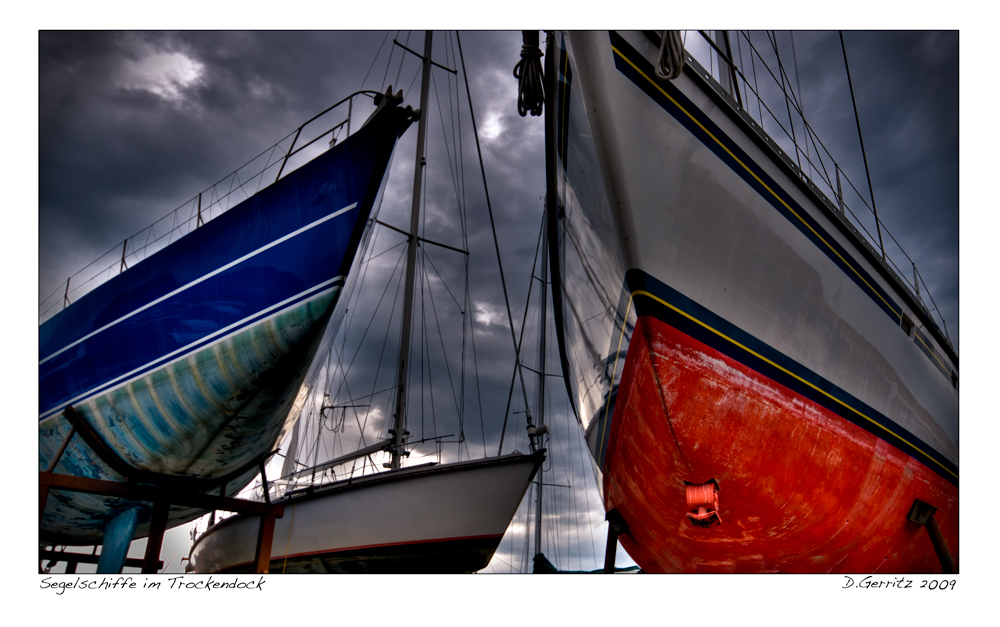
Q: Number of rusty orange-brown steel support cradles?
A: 1